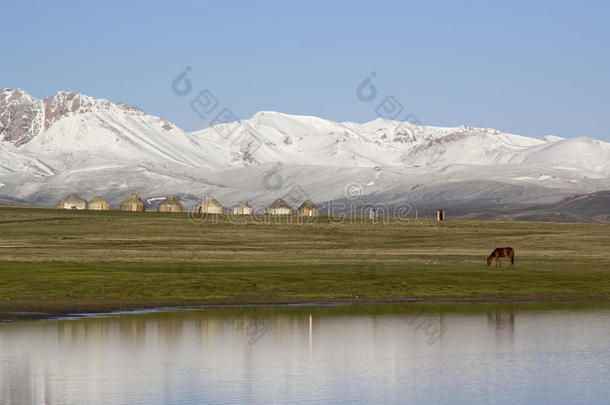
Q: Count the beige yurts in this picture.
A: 8